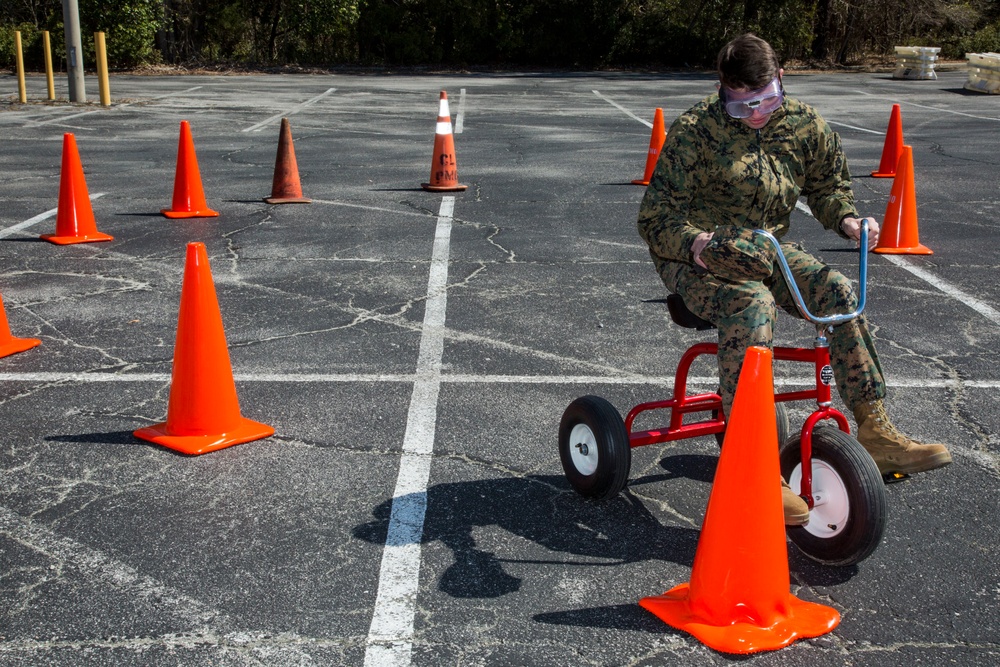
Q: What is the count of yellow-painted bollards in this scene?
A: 3